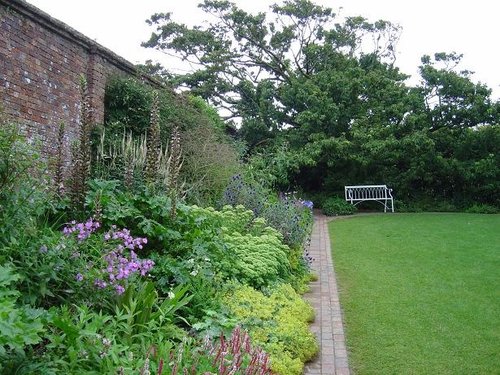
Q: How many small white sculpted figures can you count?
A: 0